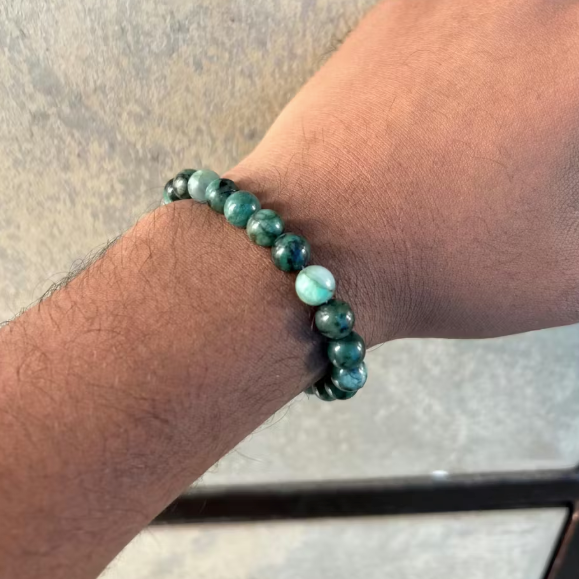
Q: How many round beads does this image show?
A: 14